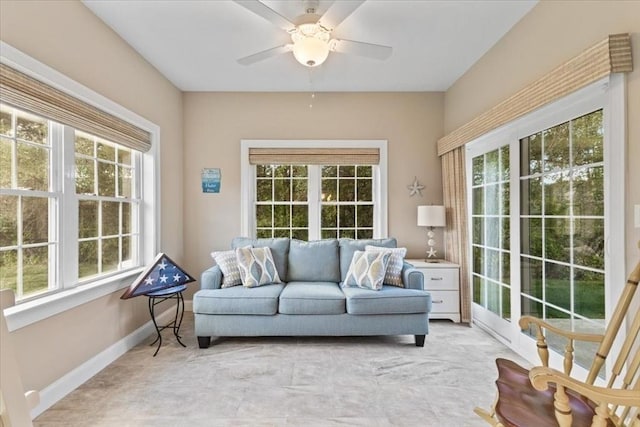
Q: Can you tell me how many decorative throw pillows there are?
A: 4